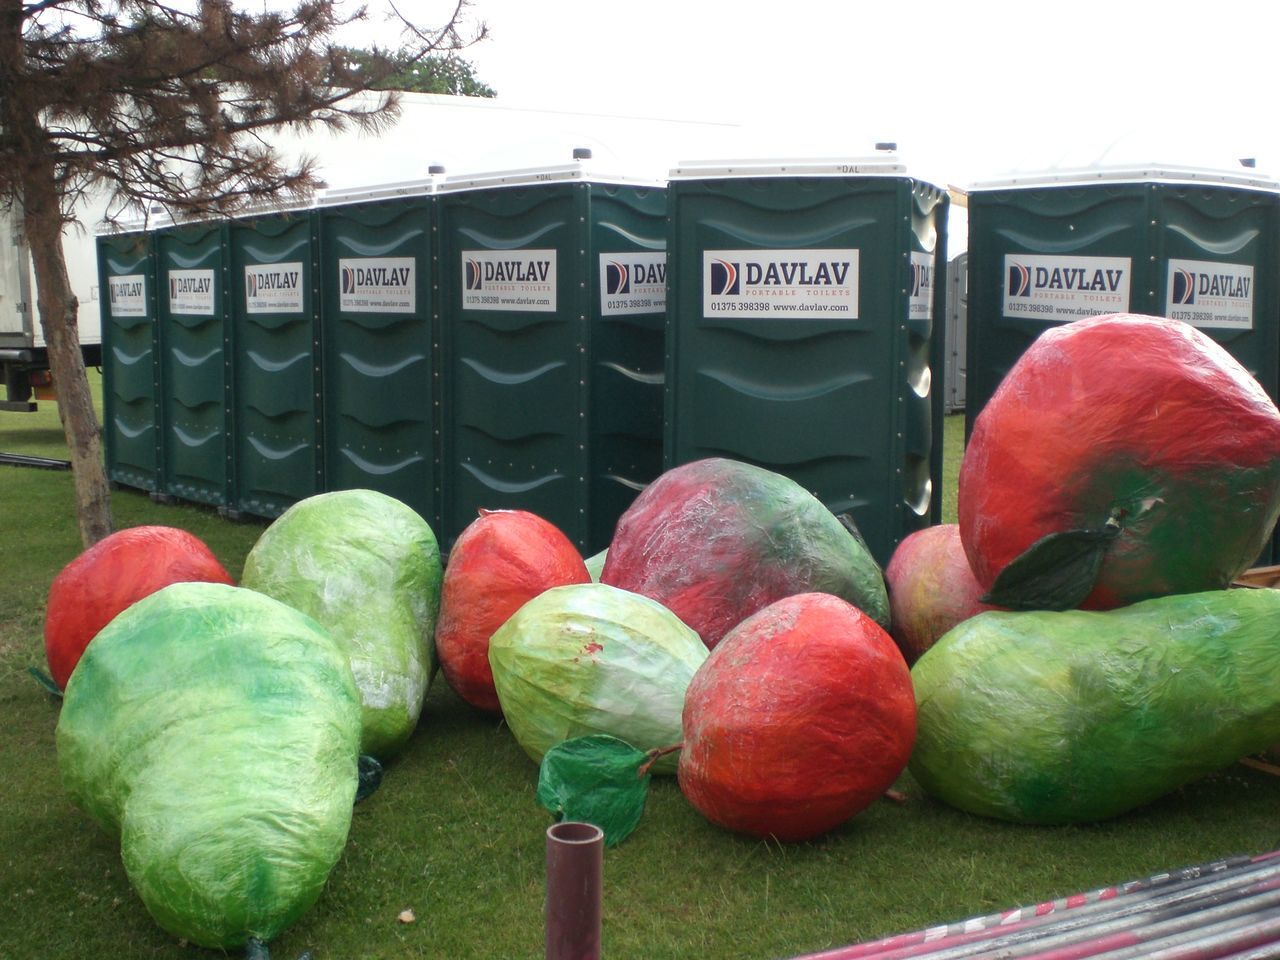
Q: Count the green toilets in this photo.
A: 7